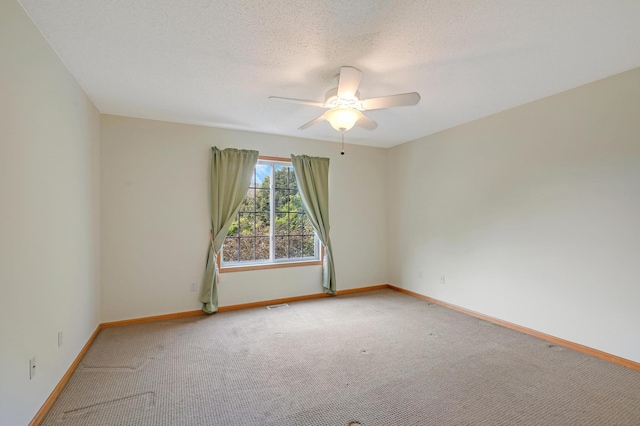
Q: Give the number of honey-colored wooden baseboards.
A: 3